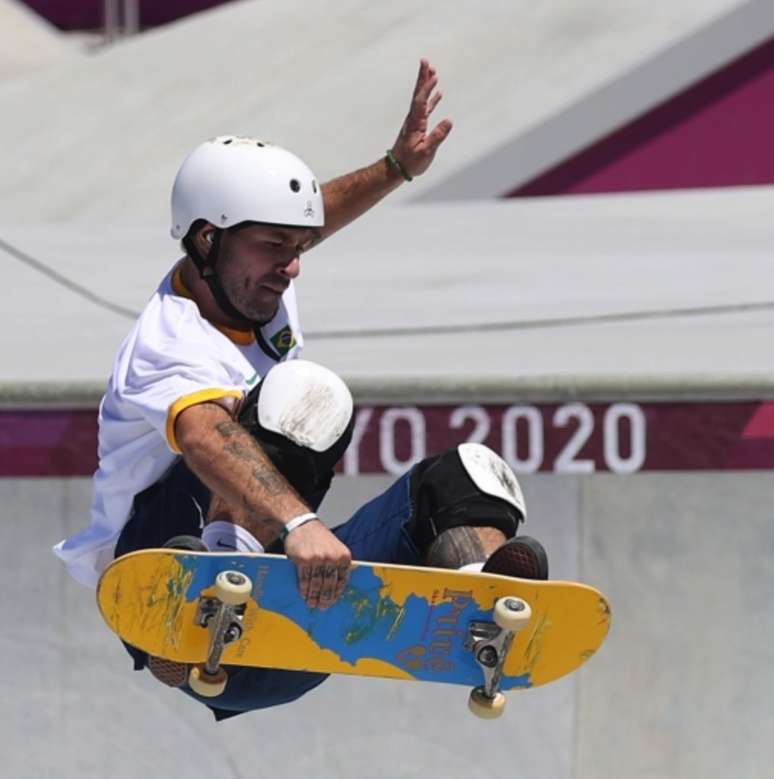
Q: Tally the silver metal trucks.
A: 2